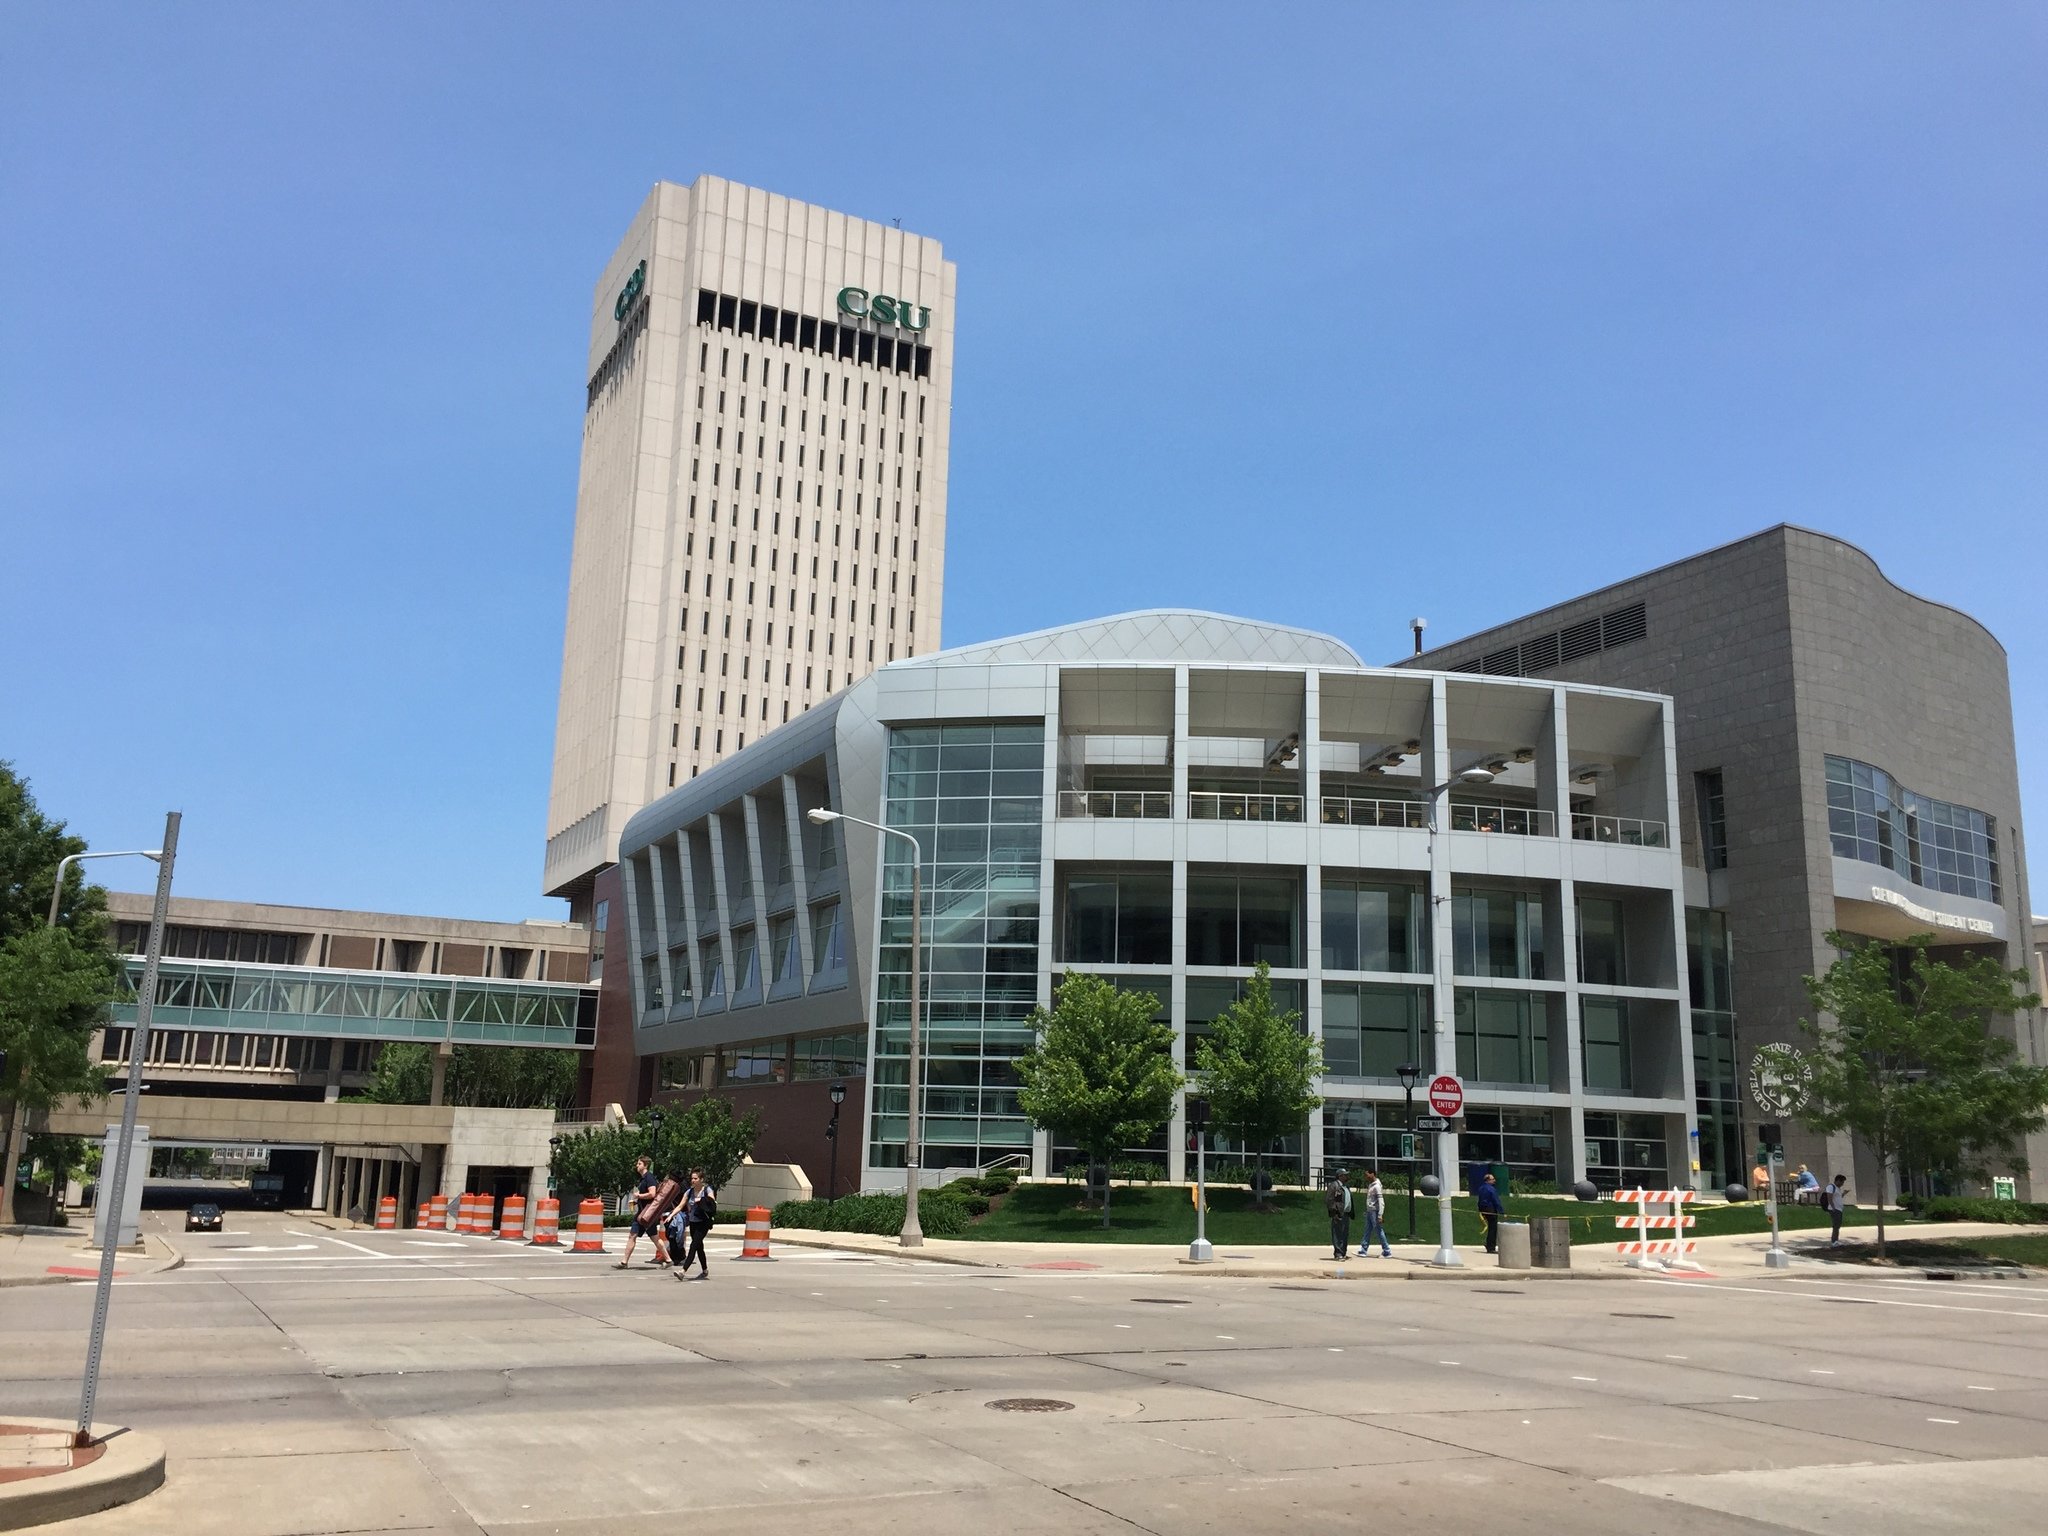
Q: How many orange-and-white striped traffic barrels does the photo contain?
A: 10